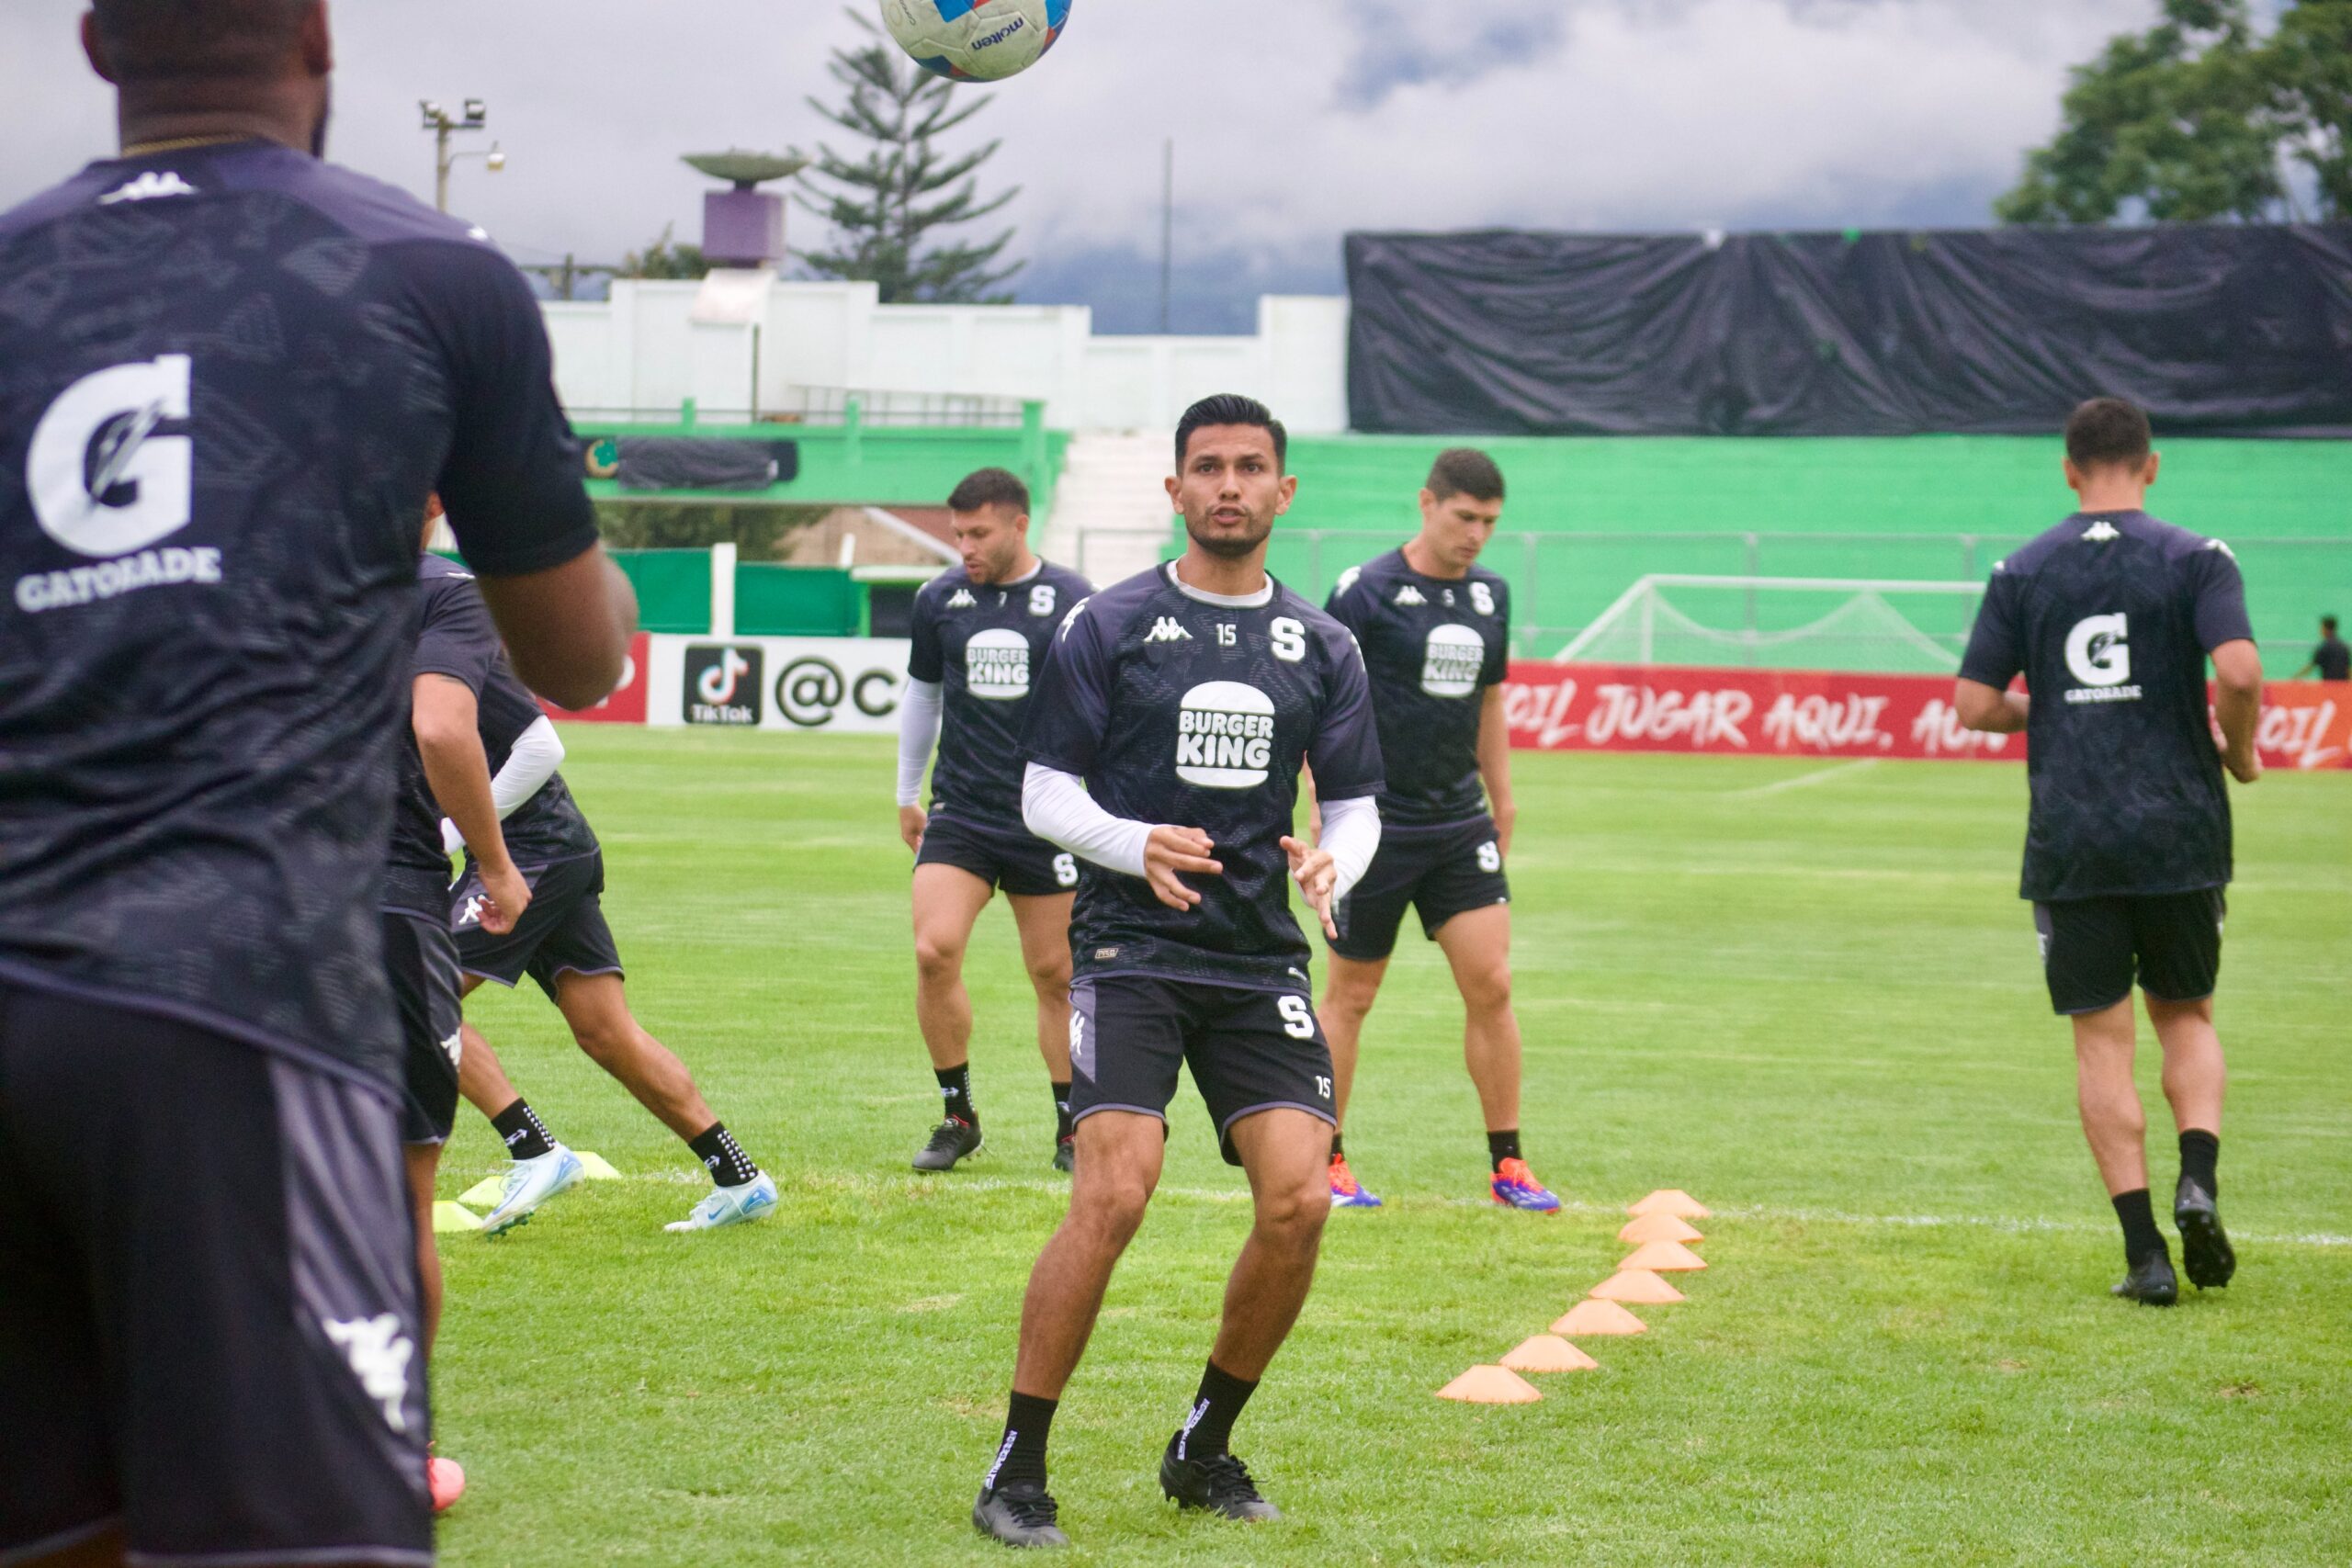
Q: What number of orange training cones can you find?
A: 7